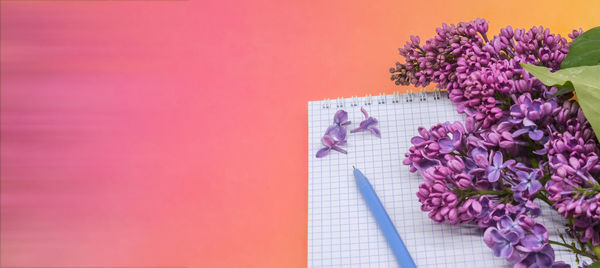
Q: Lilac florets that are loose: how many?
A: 3